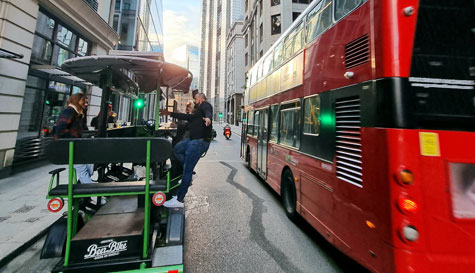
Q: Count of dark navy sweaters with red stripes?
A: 1